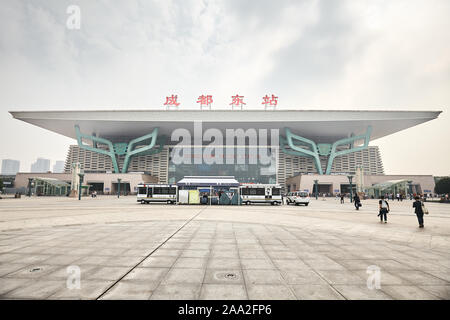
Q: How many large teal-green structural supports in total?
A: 2